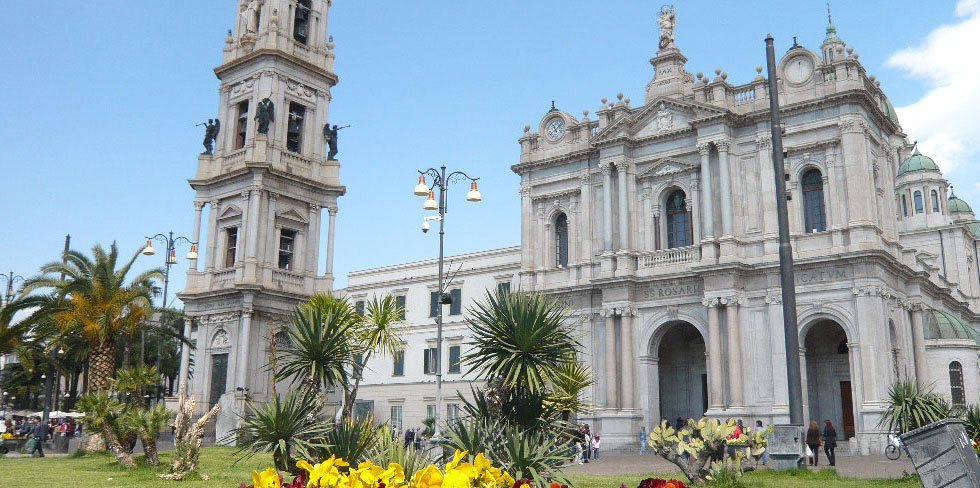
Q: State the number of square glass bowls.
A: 0